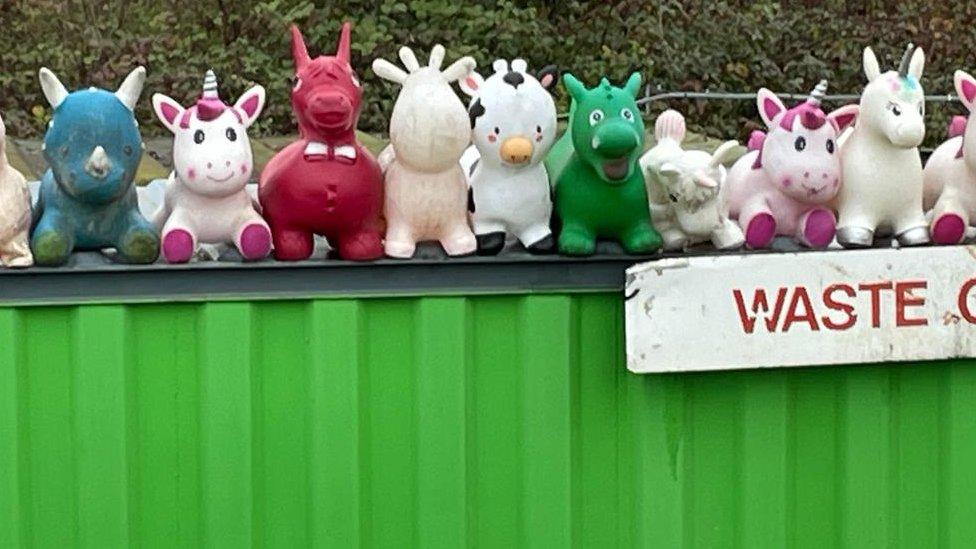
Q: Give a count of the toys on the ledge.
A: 11